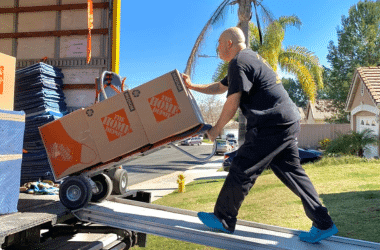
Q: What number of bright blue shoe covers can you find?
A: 2